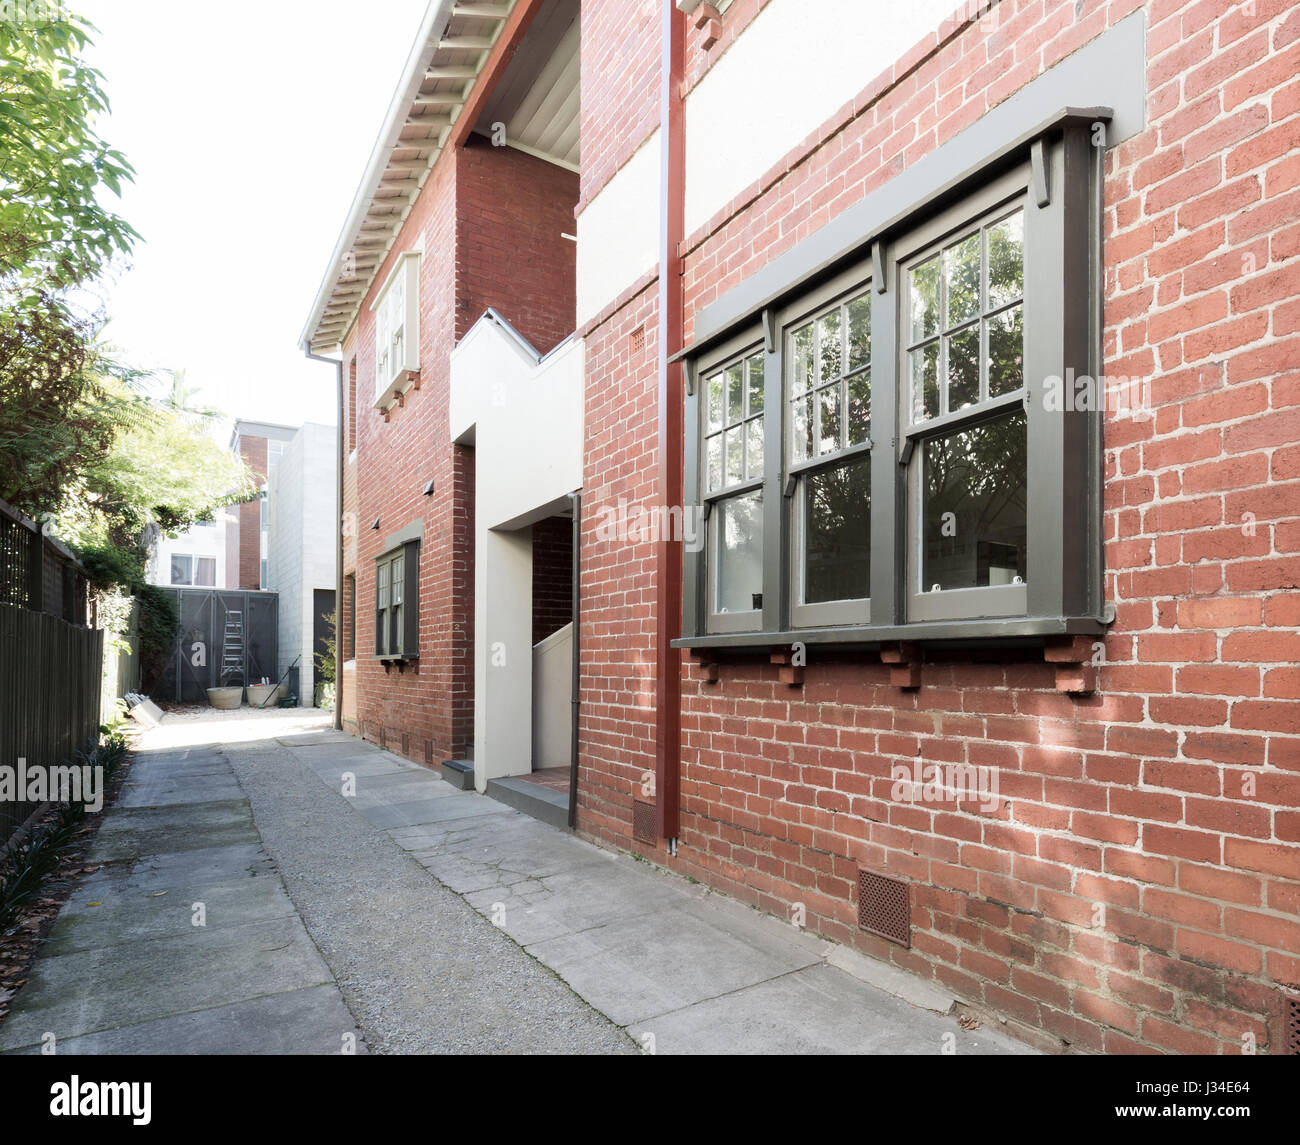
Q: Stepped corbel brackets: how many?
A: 11